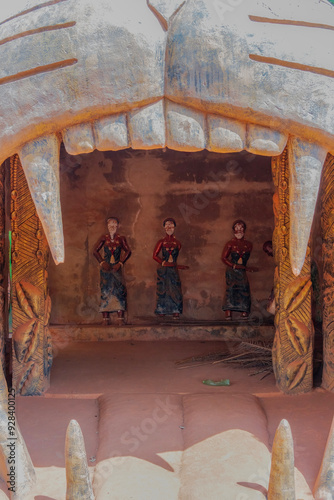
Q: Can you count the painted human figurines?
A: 3